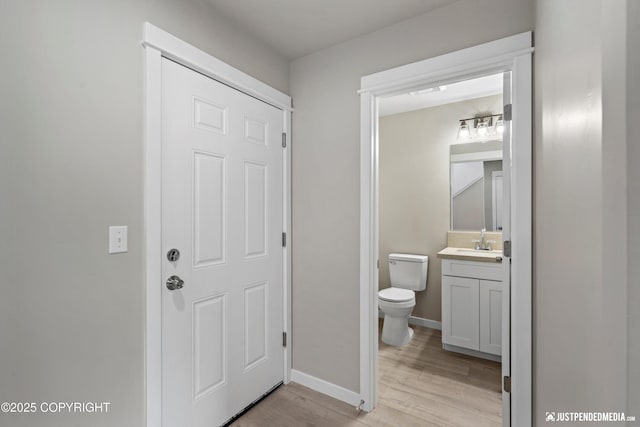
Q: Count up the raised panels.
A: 6